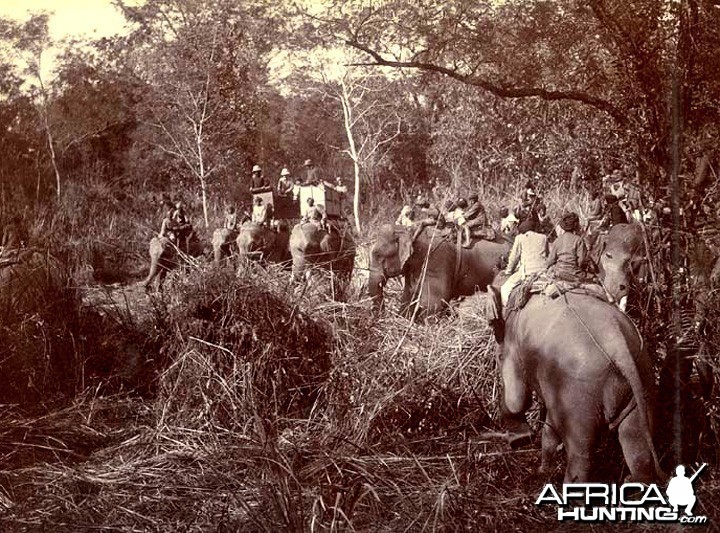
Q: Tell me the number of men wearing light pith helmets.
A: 2